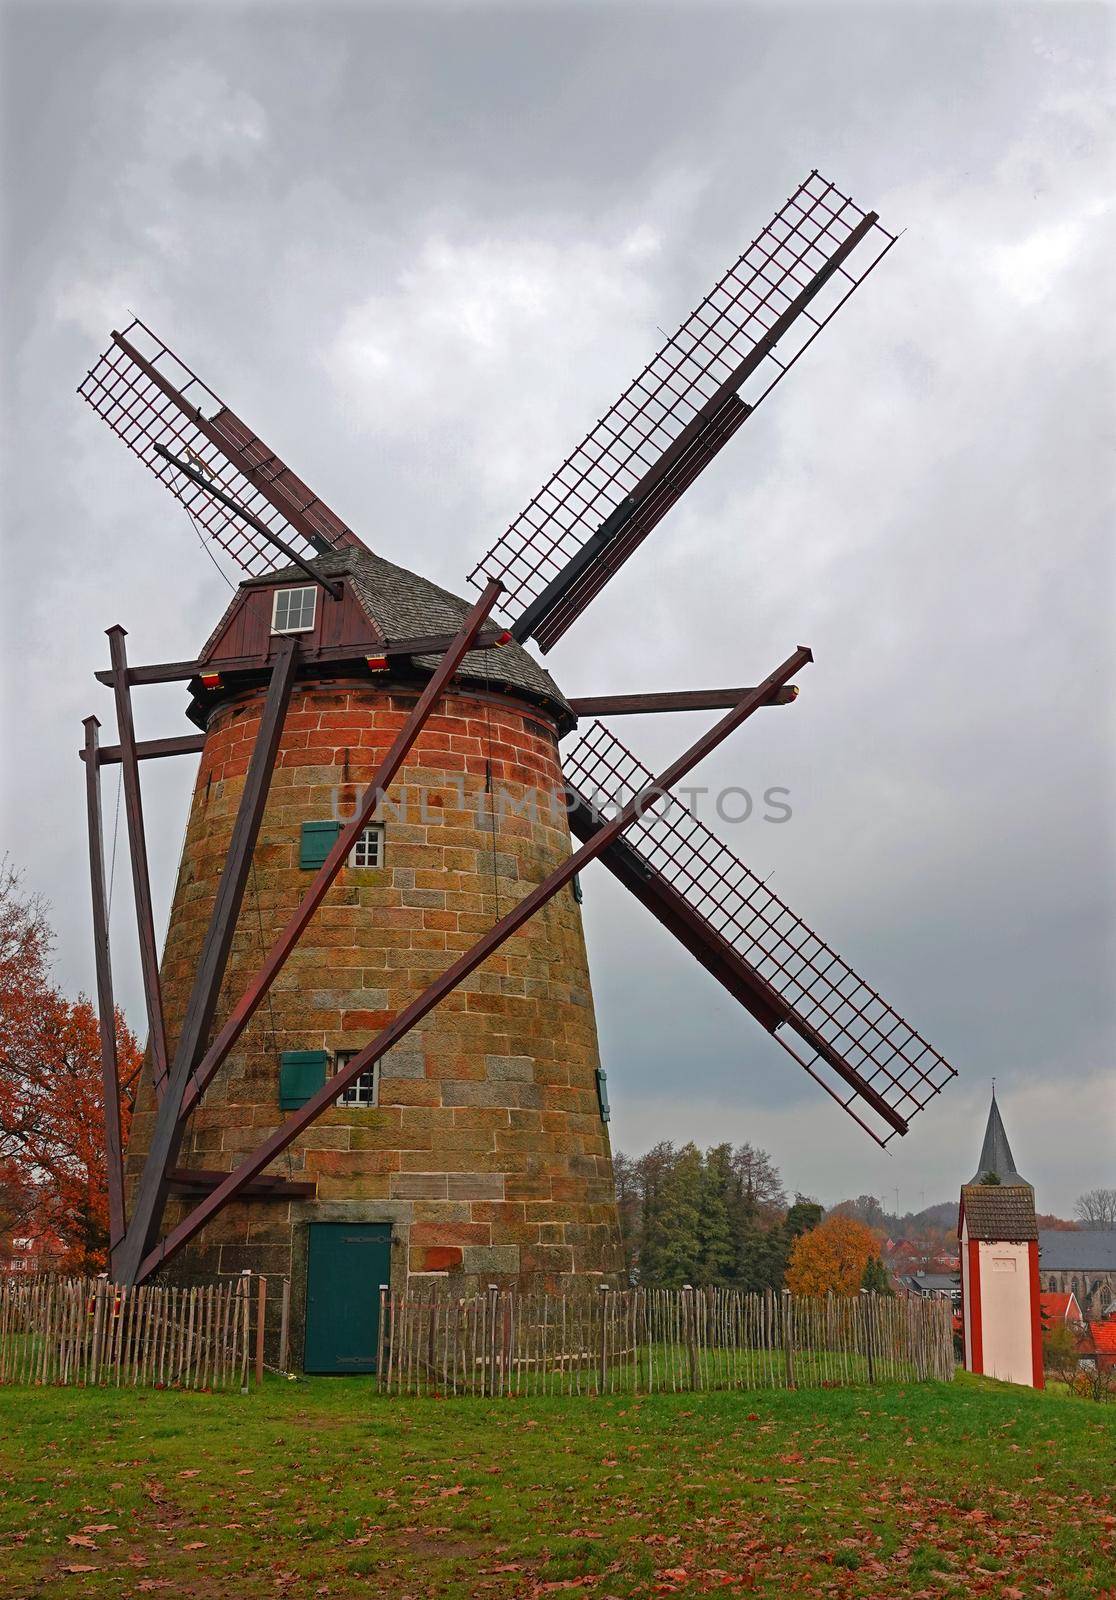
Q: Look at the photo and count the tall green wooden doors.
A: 1